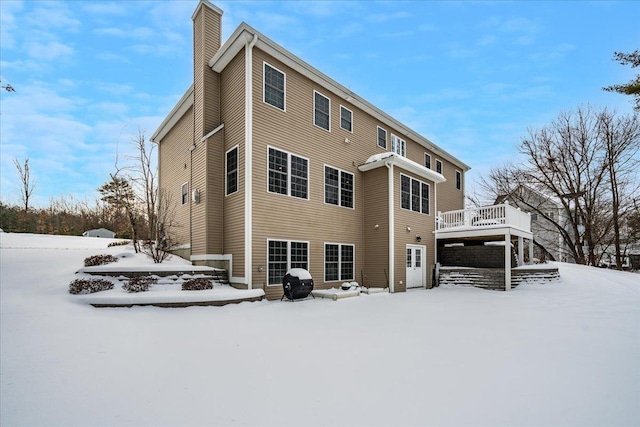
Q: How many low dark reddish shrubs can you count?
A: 4